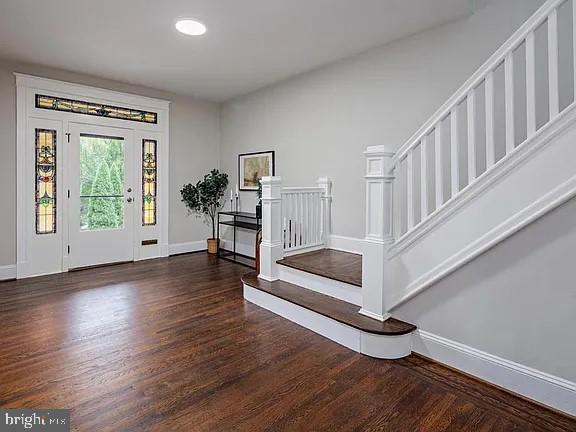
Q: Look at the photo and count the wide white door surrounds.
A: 1